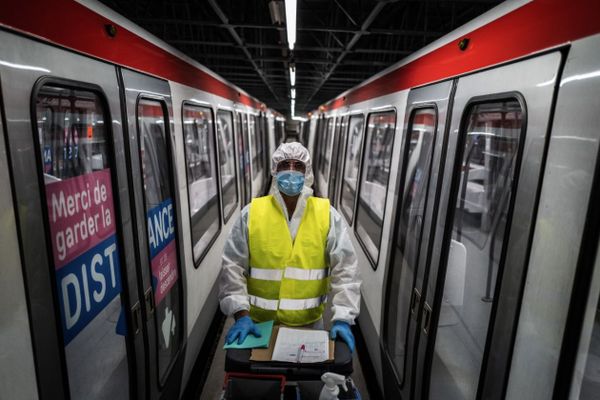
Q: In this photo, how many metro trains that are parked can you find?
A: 2